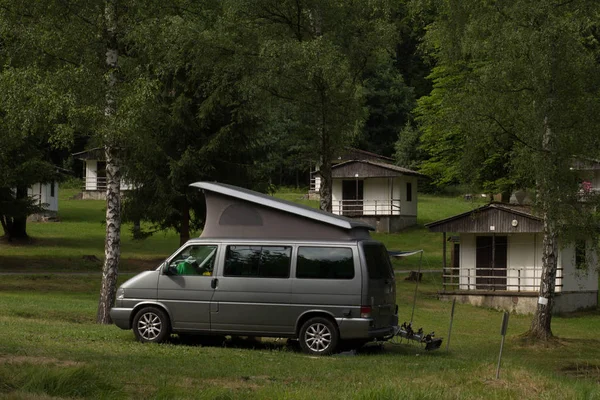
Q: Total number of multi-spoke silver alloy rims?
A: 2